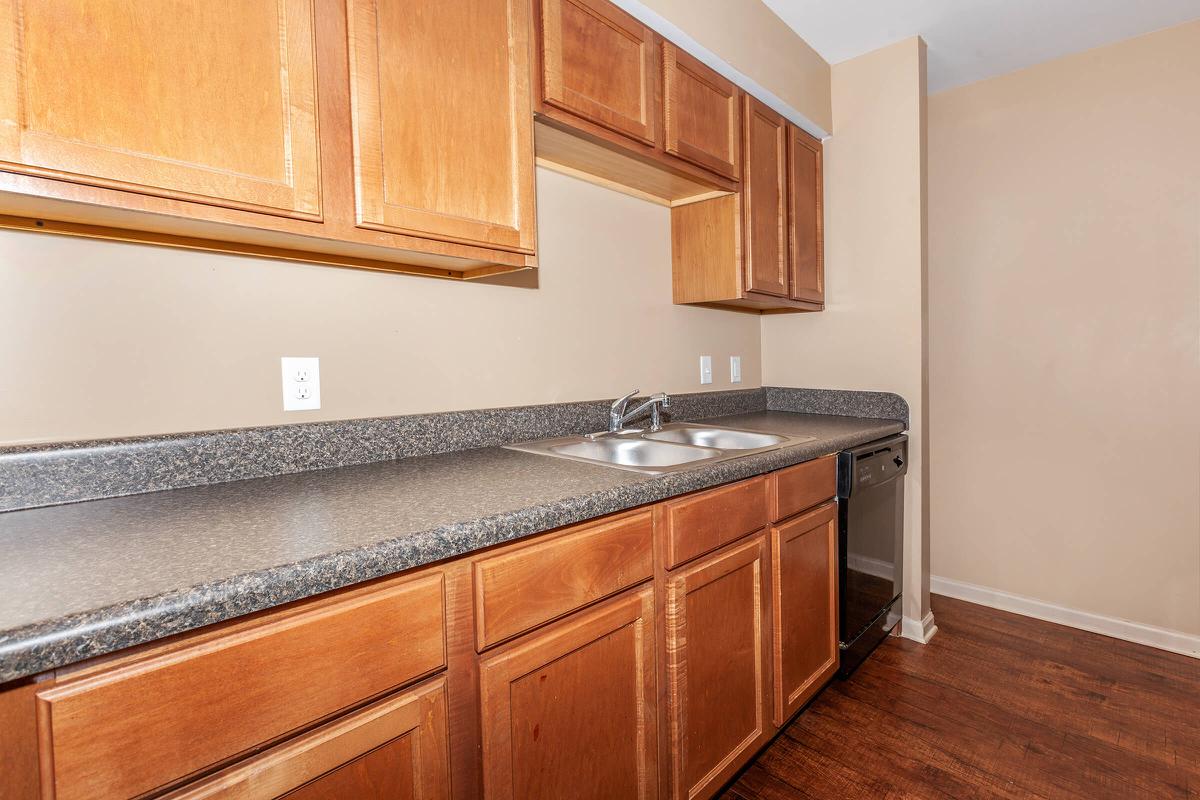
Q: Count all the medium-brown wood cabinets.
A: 10